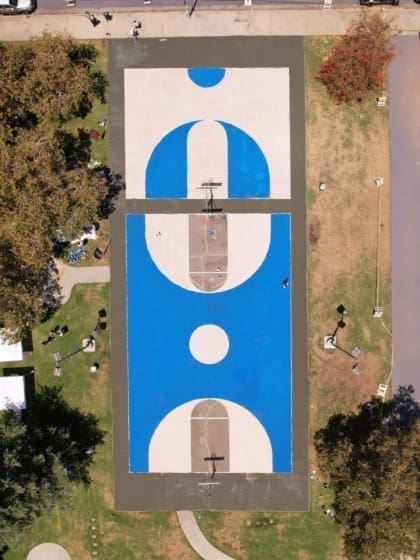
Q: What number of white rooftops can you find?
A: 2